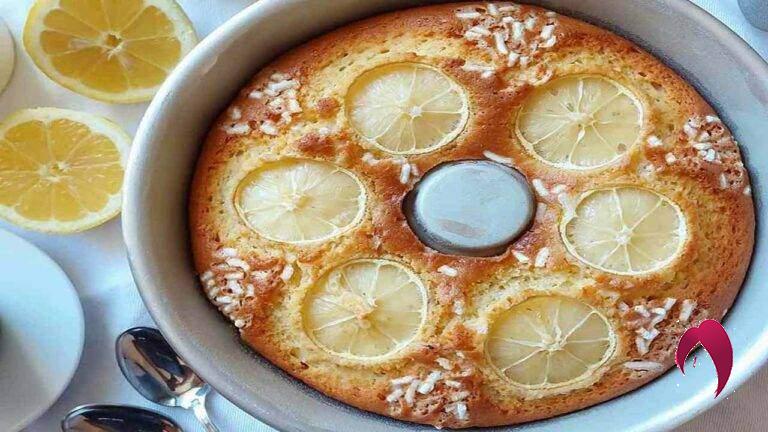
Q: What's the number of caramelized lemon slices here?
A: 6